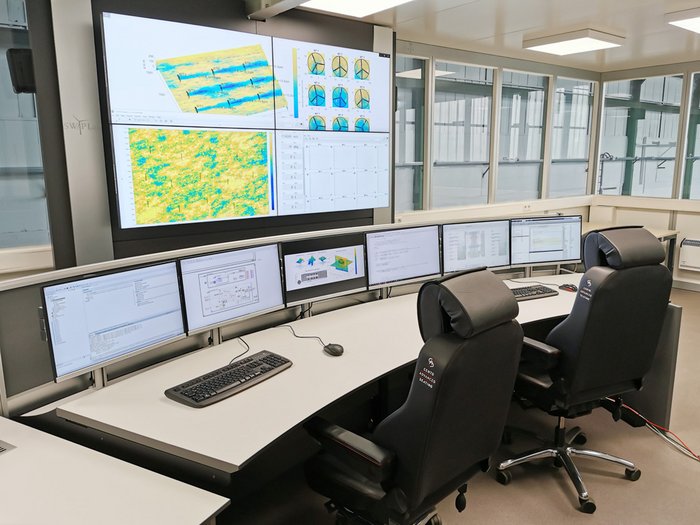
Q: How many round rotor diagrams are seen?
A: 9